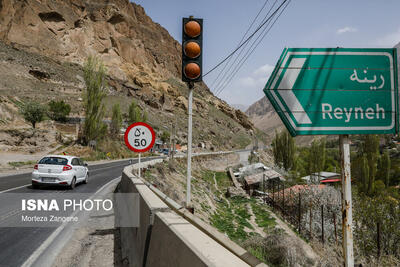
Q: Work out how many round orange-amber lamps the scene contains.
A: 3